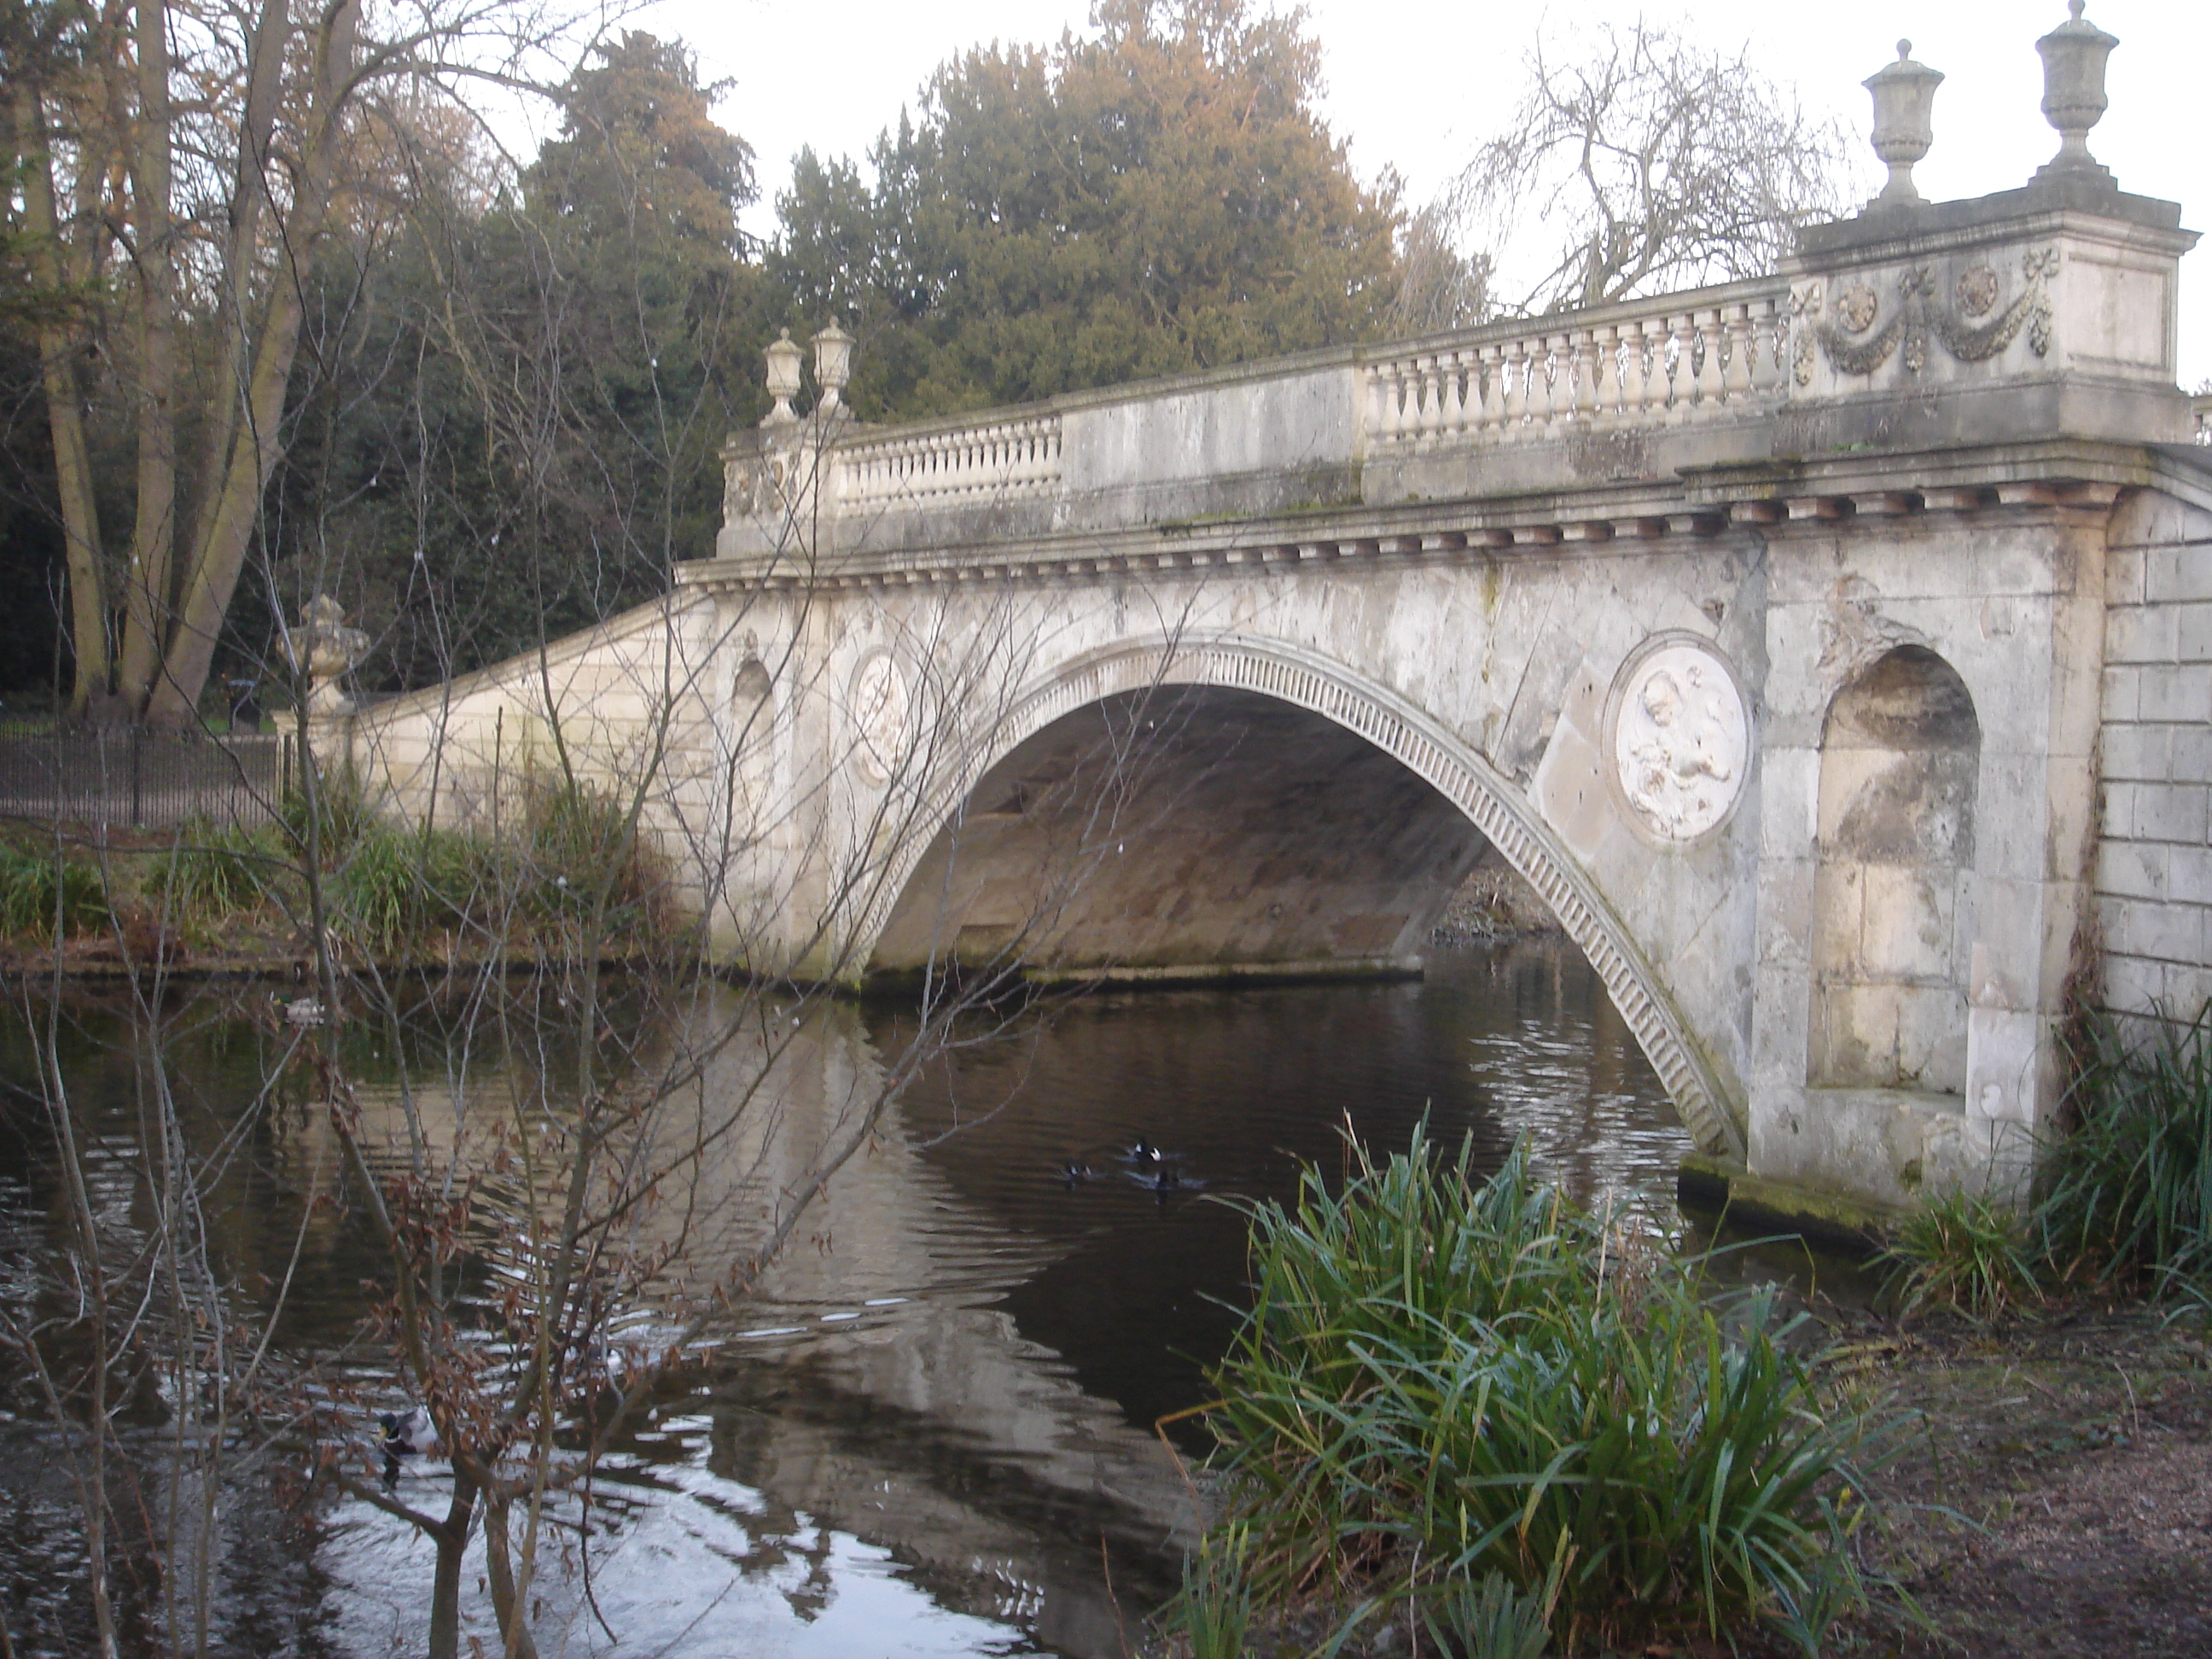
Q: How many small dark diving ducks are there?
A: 3